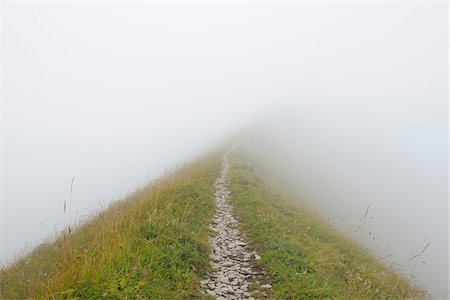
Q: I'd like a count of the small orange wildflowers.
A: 0